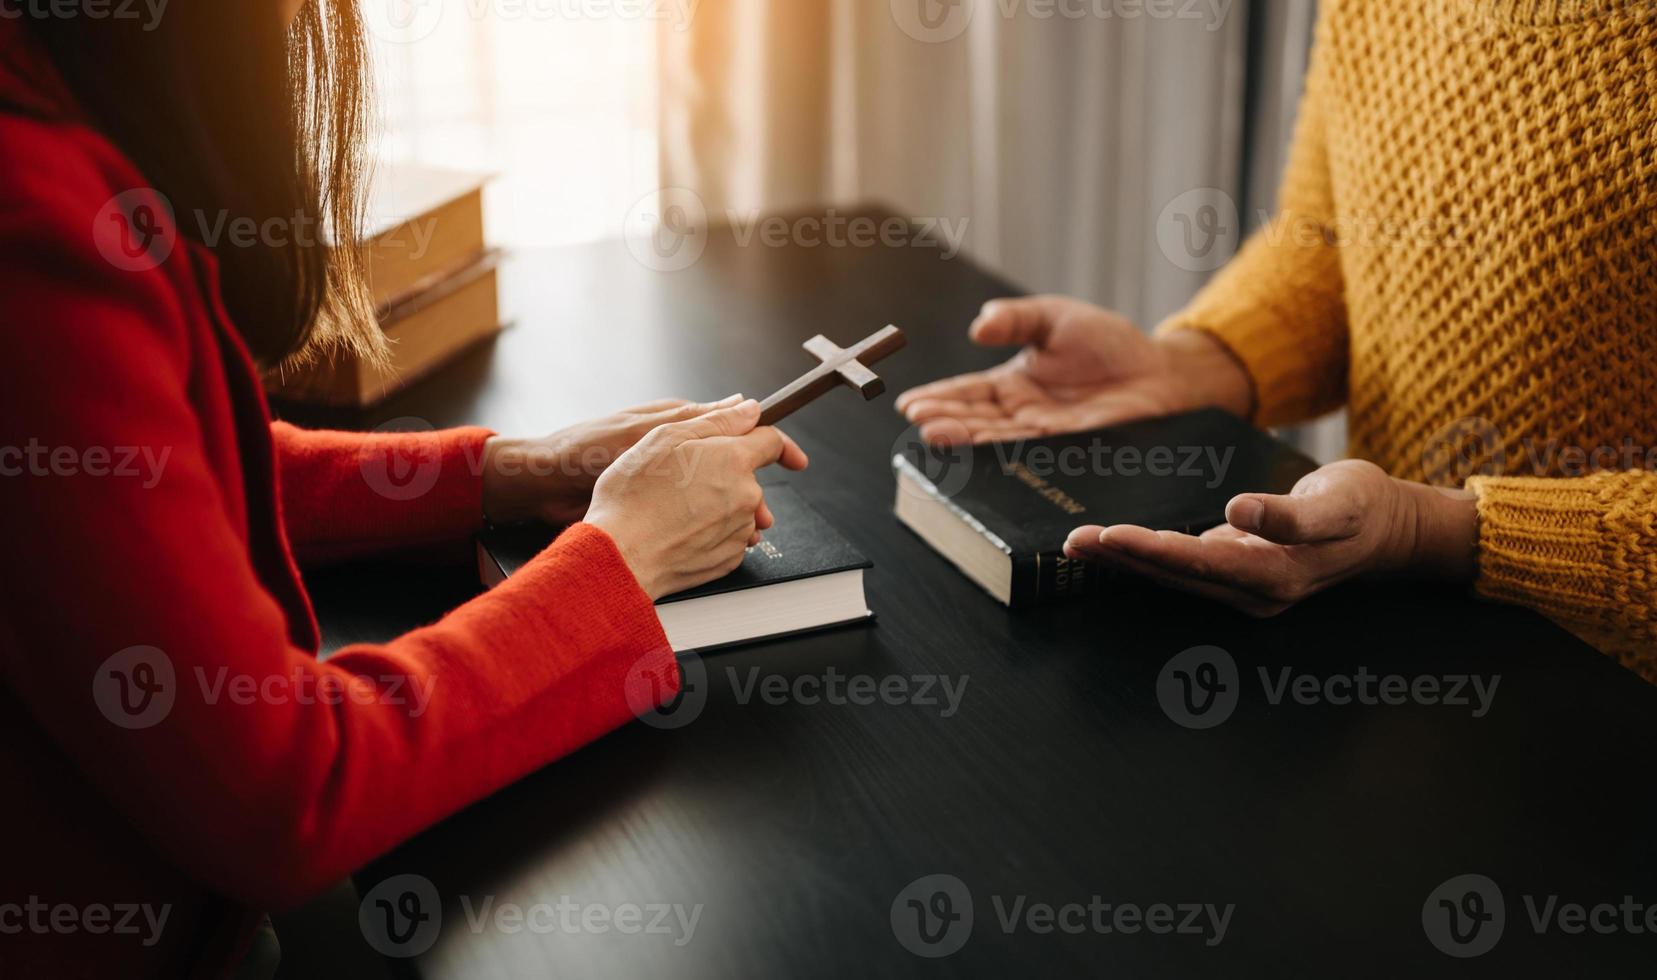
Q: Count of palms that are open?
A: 2